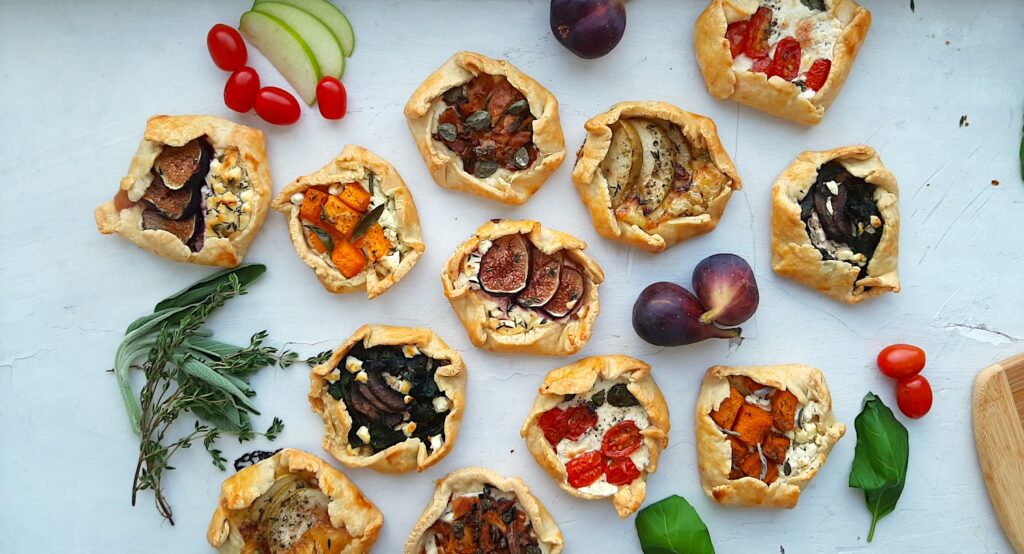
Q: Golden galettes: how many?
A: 12